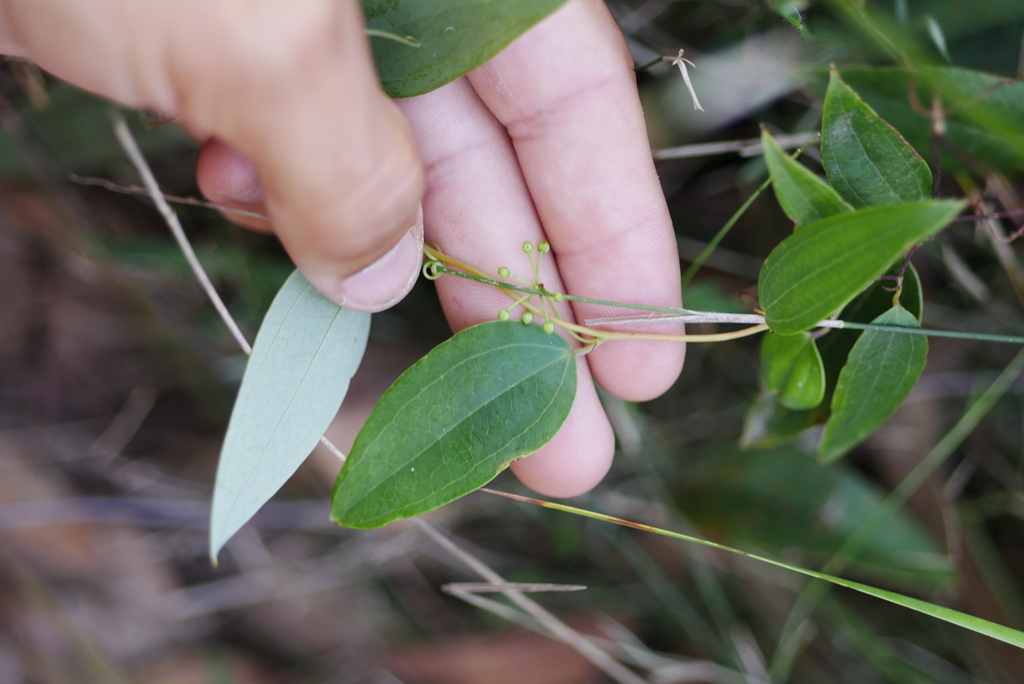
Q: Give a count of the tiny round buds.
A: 7